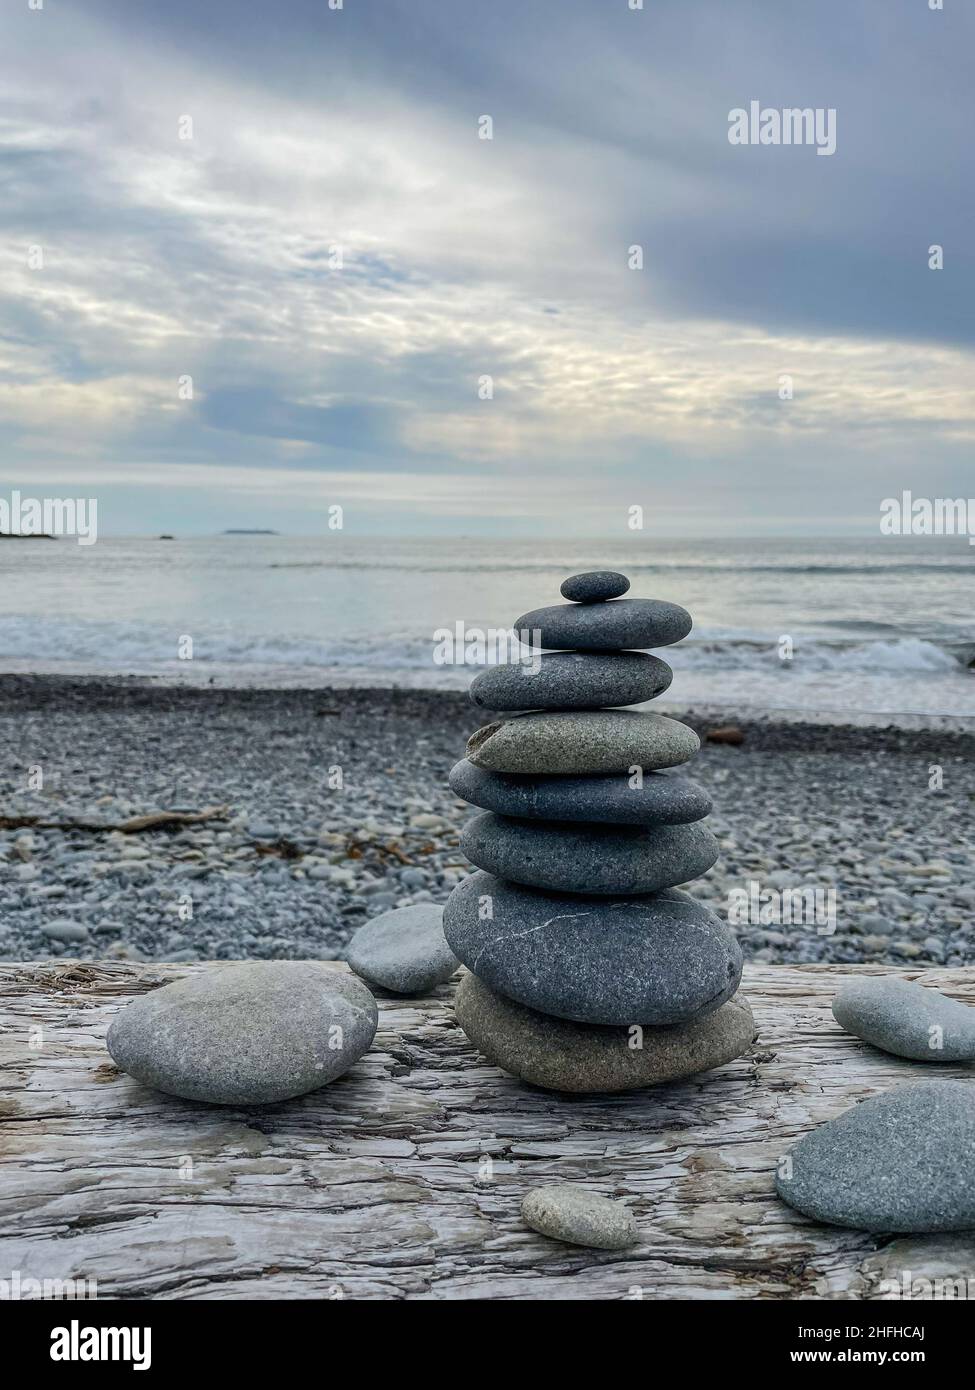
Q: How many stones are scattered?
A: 5